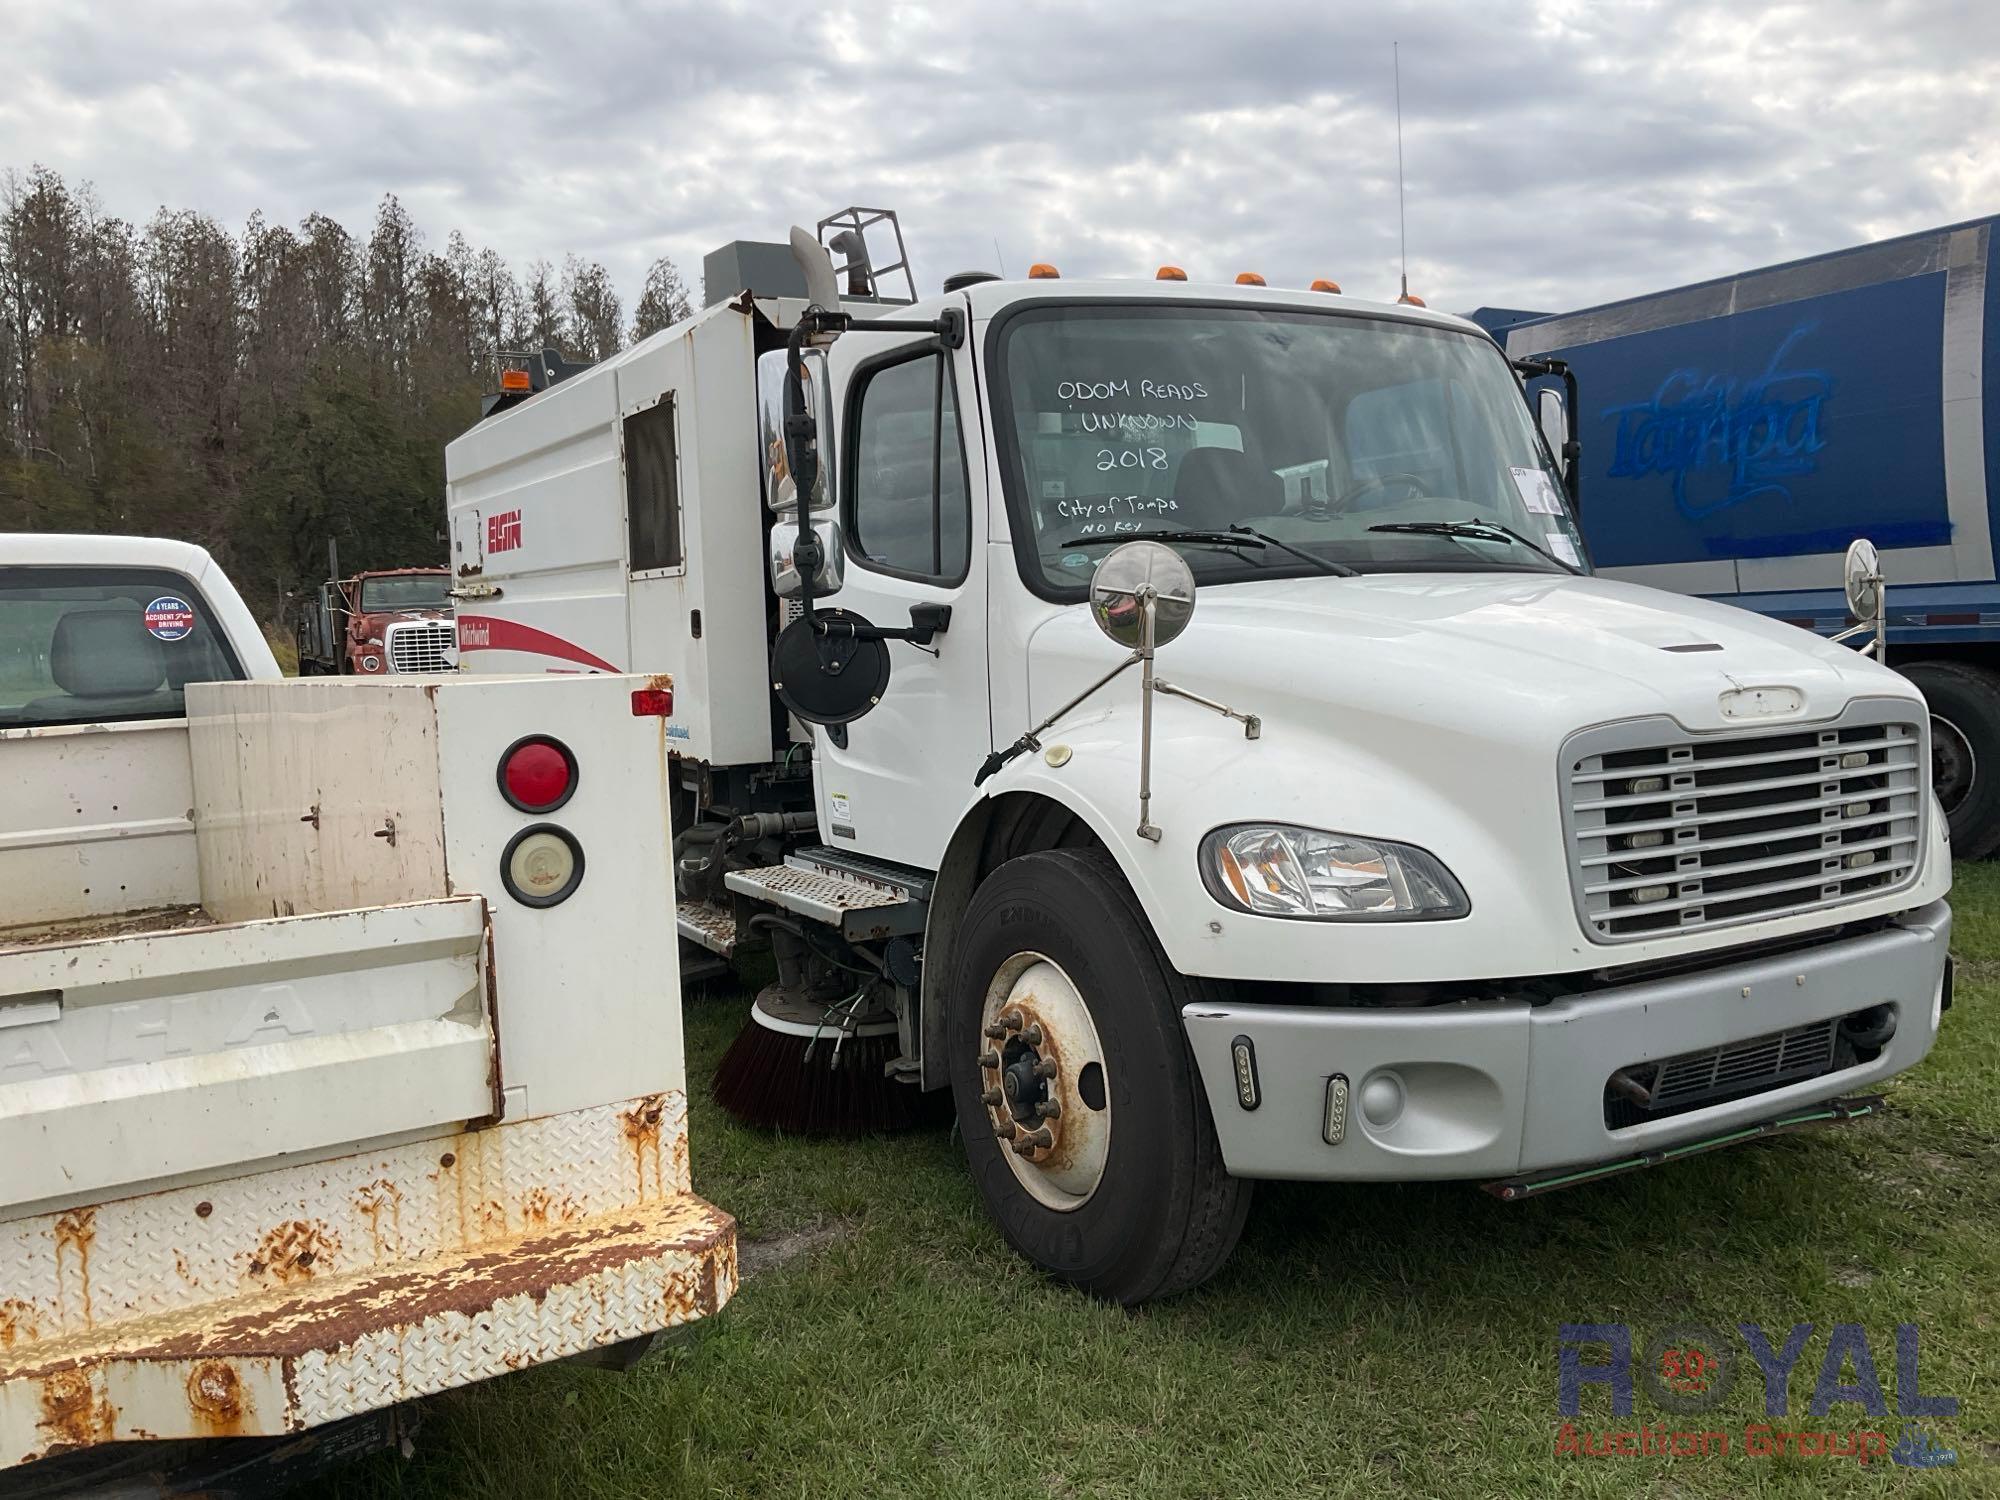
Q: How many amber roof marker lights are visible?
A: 5